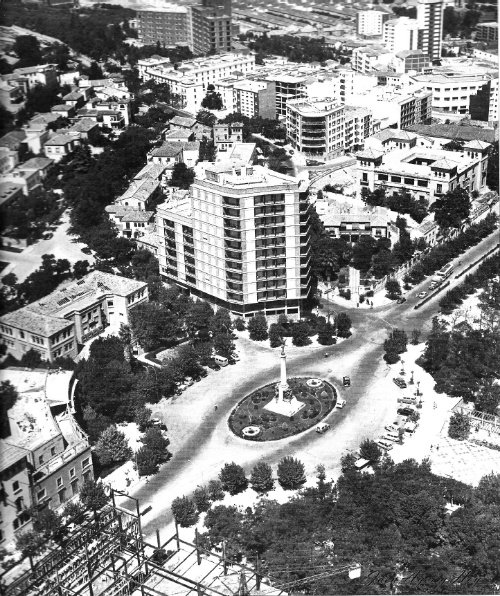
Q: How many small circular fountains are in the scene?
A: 2